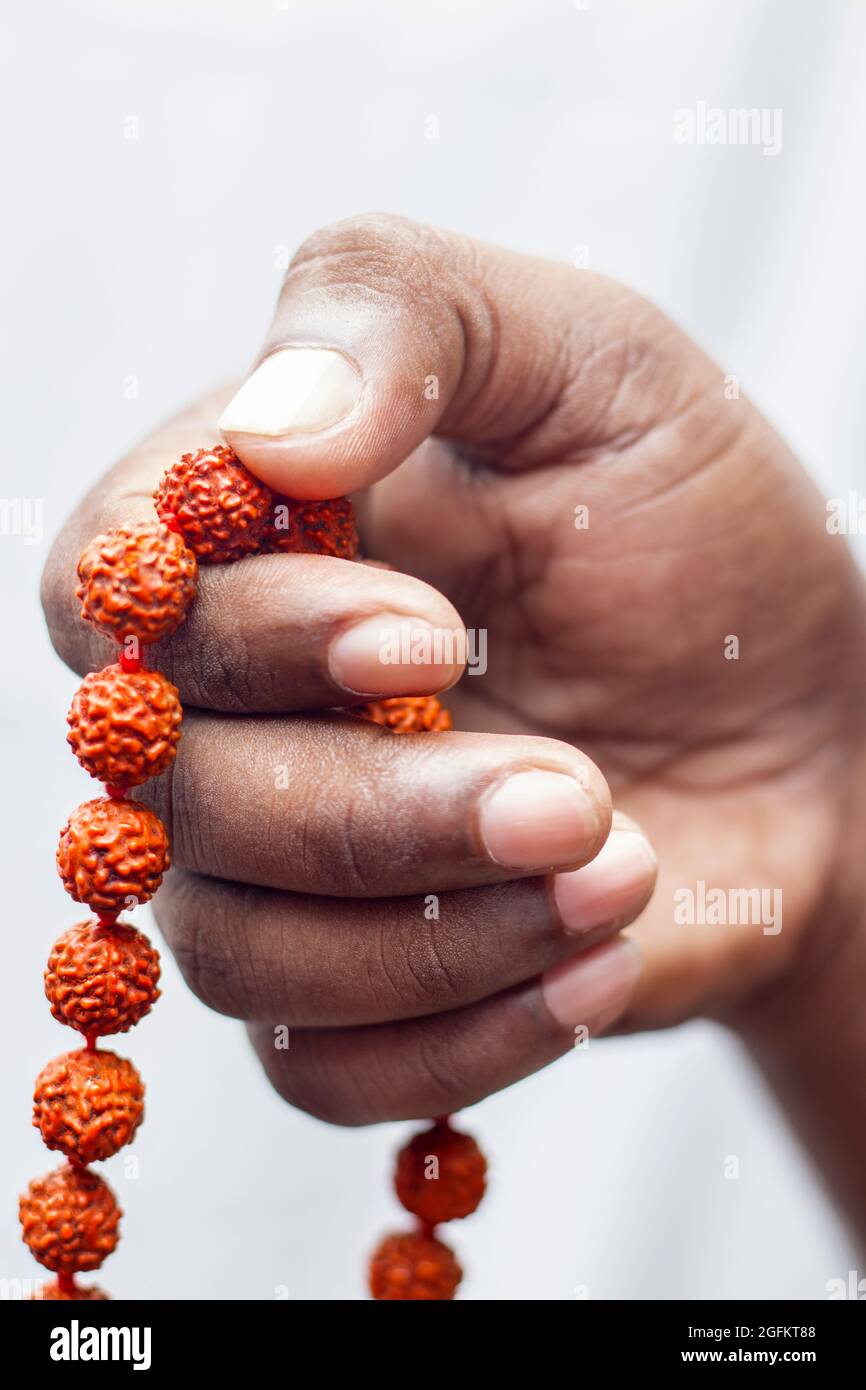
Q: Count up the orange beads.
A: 12